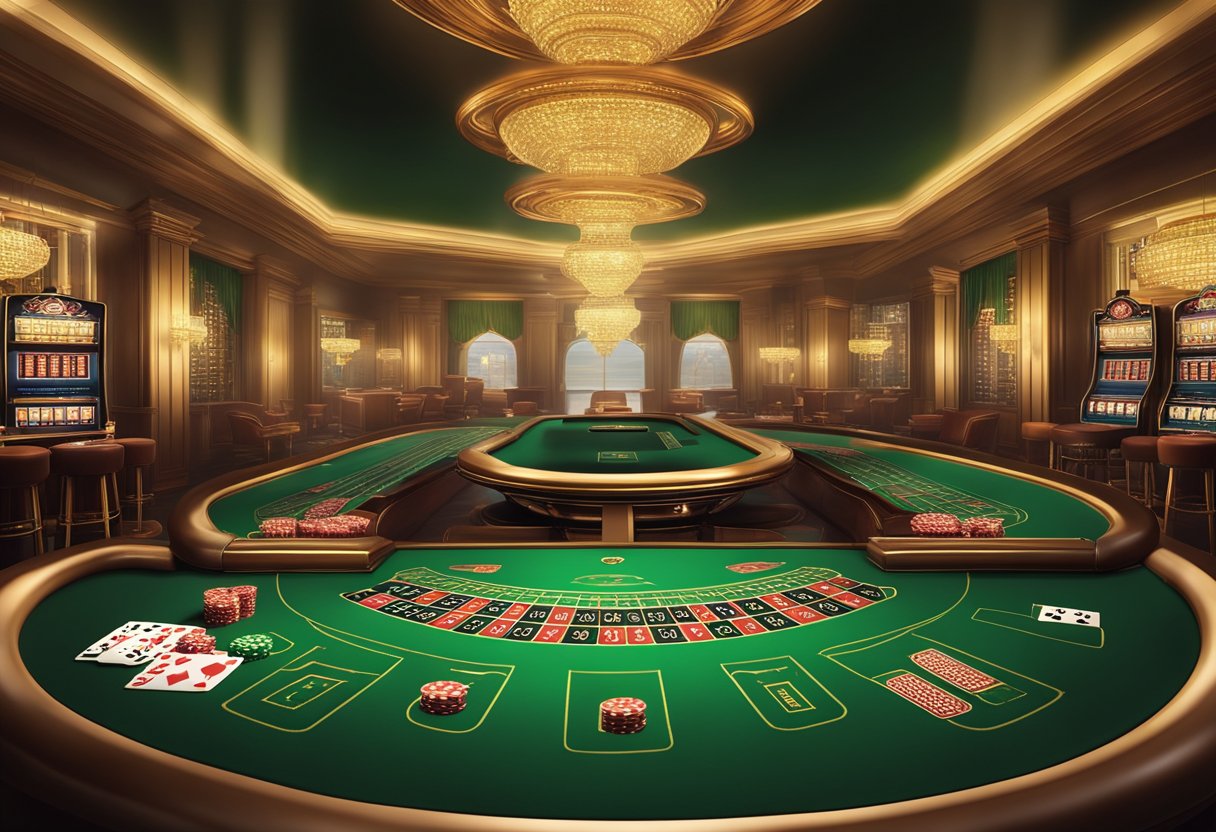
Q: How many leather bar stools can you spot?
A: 7